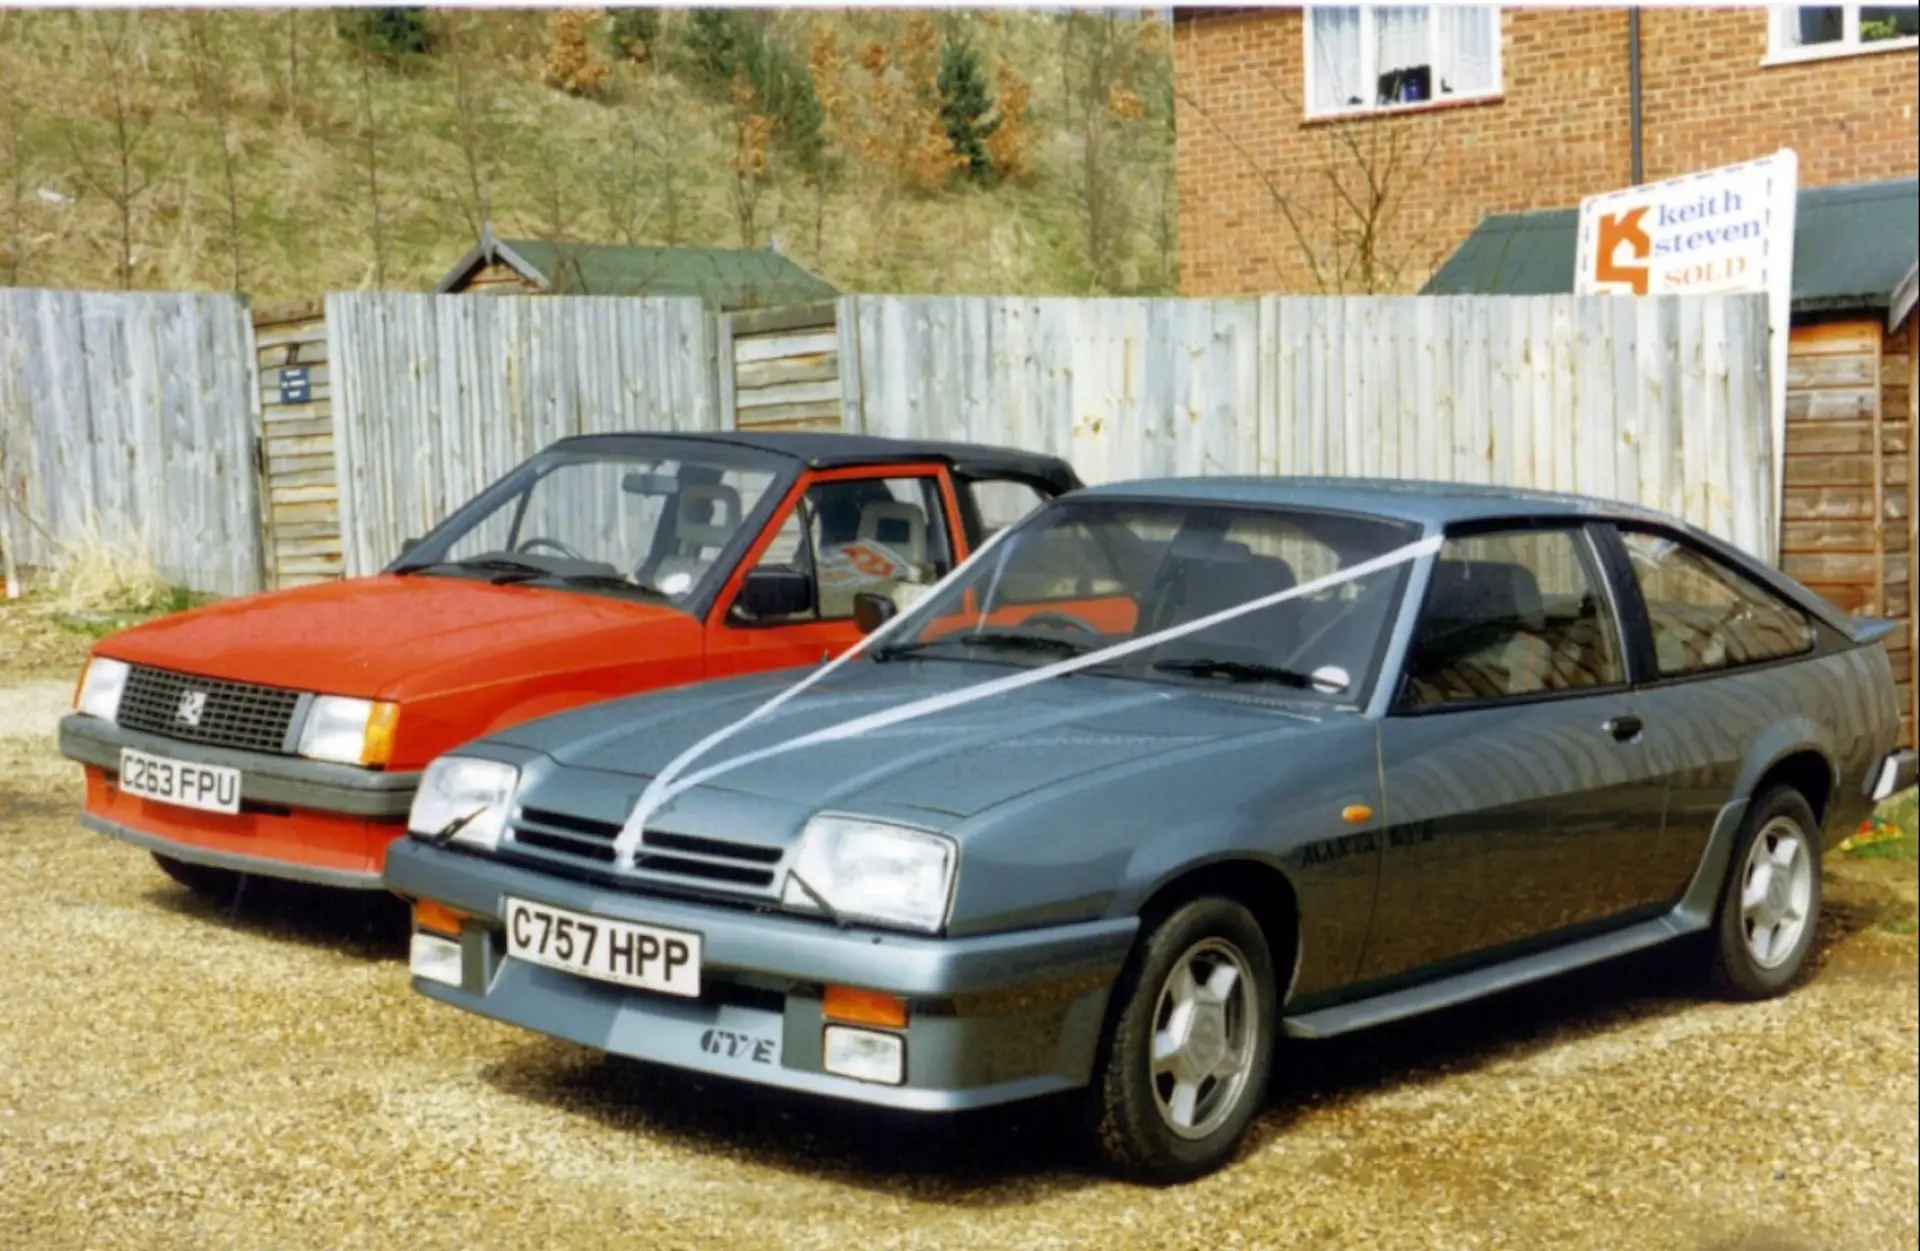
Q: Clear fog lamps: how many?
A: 2